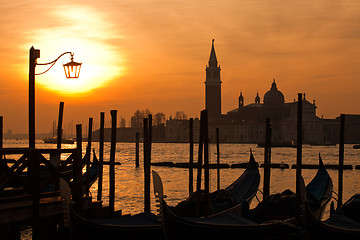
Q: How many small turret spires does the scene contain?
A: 2